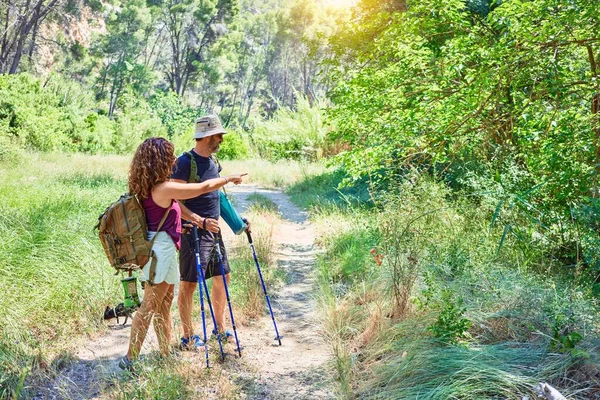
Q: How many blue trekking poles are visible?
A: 4